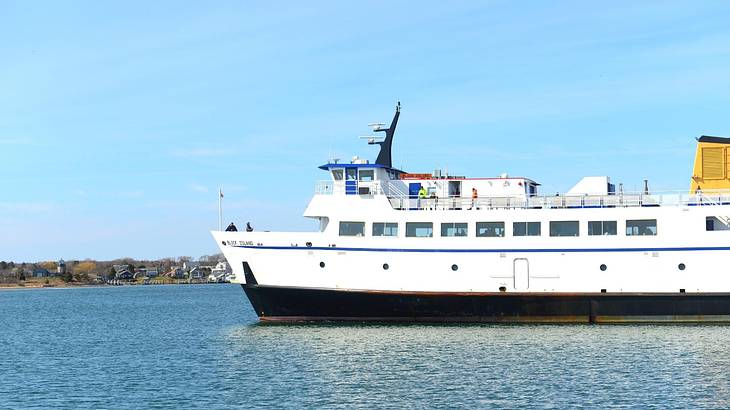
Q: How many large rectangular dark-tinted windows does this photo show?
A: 9